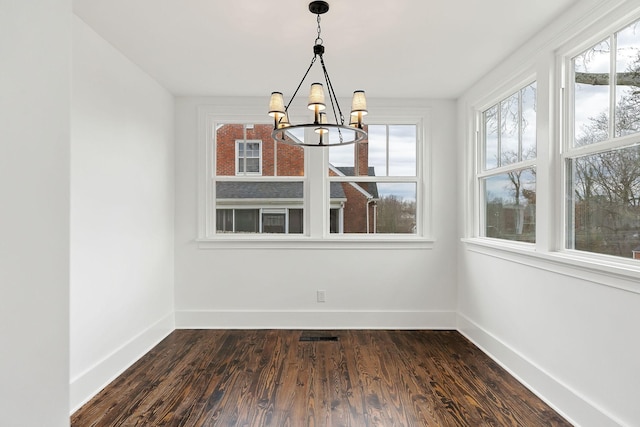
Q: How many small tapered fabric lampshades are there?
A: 6